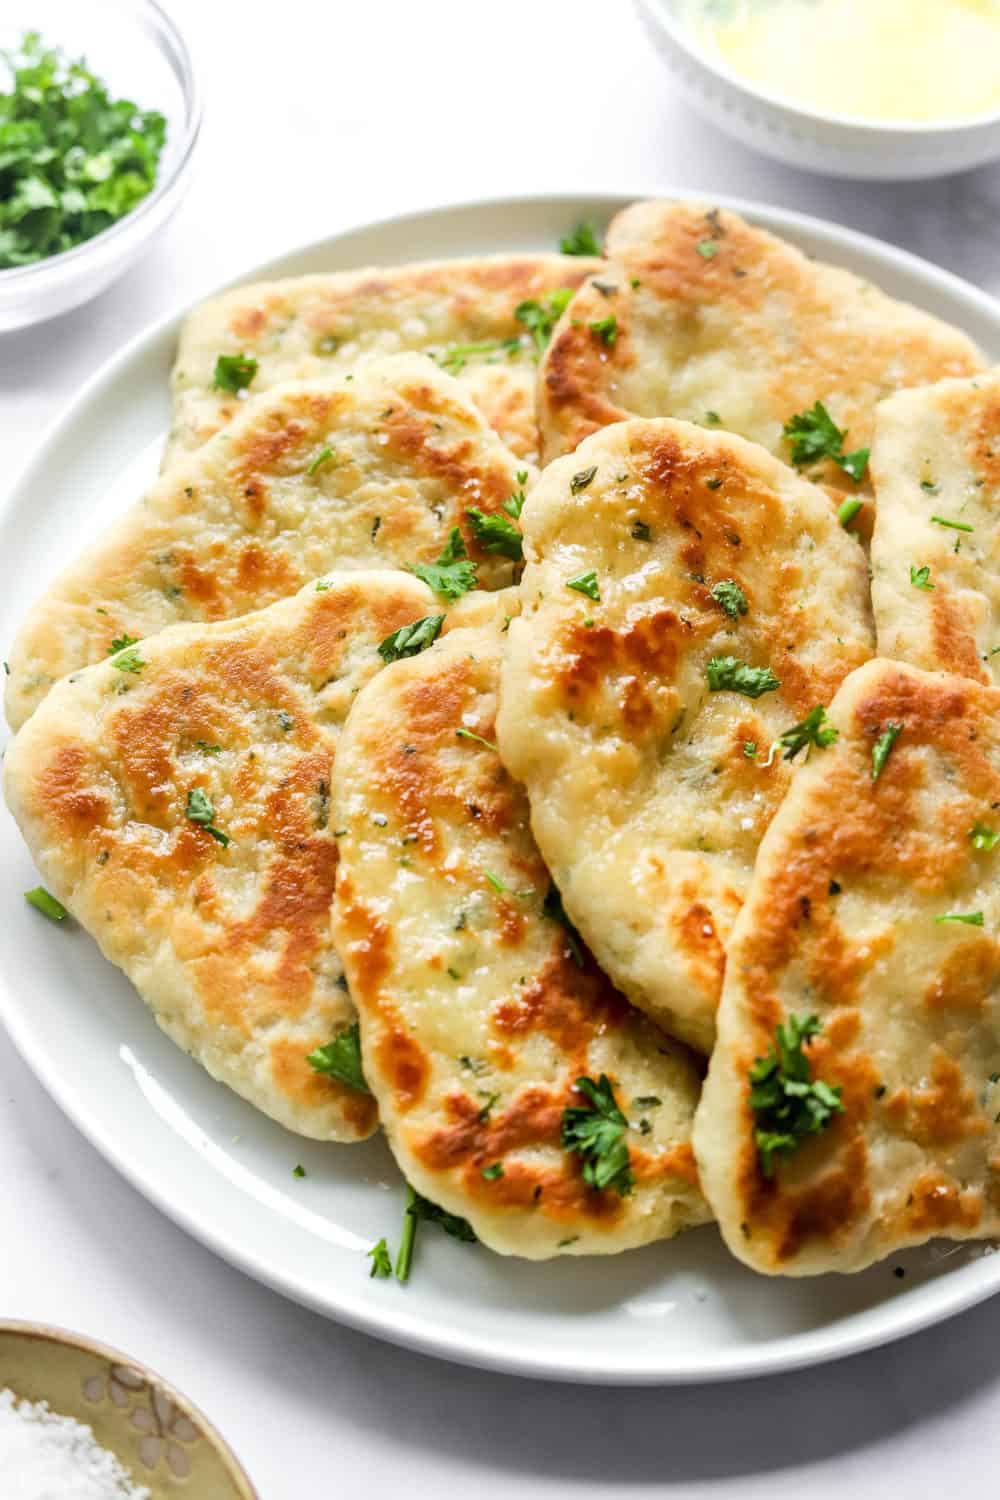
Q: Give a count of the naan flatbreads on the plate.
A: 8